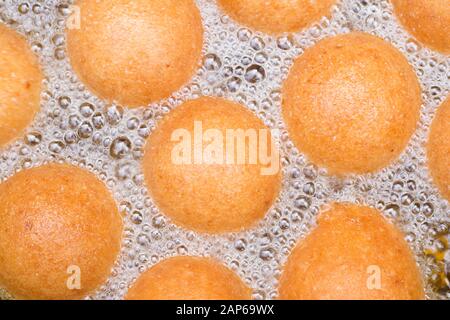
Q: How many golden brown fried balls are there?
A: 10